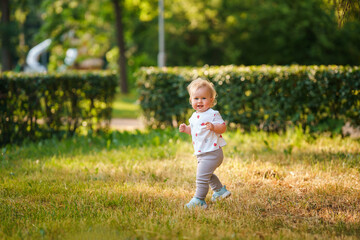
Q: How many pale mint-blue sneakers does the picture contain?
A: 2